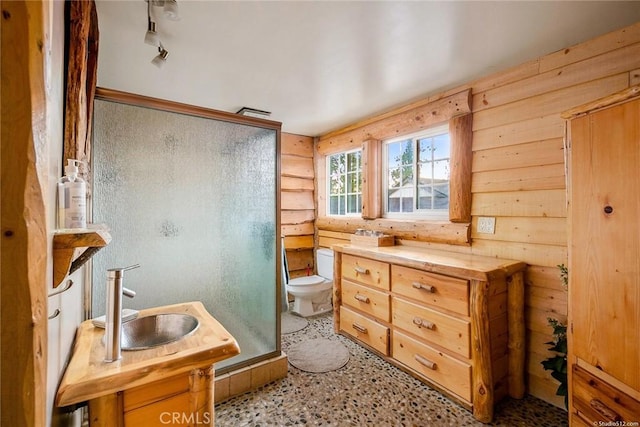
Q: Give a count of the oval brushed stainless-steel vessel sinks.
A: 1